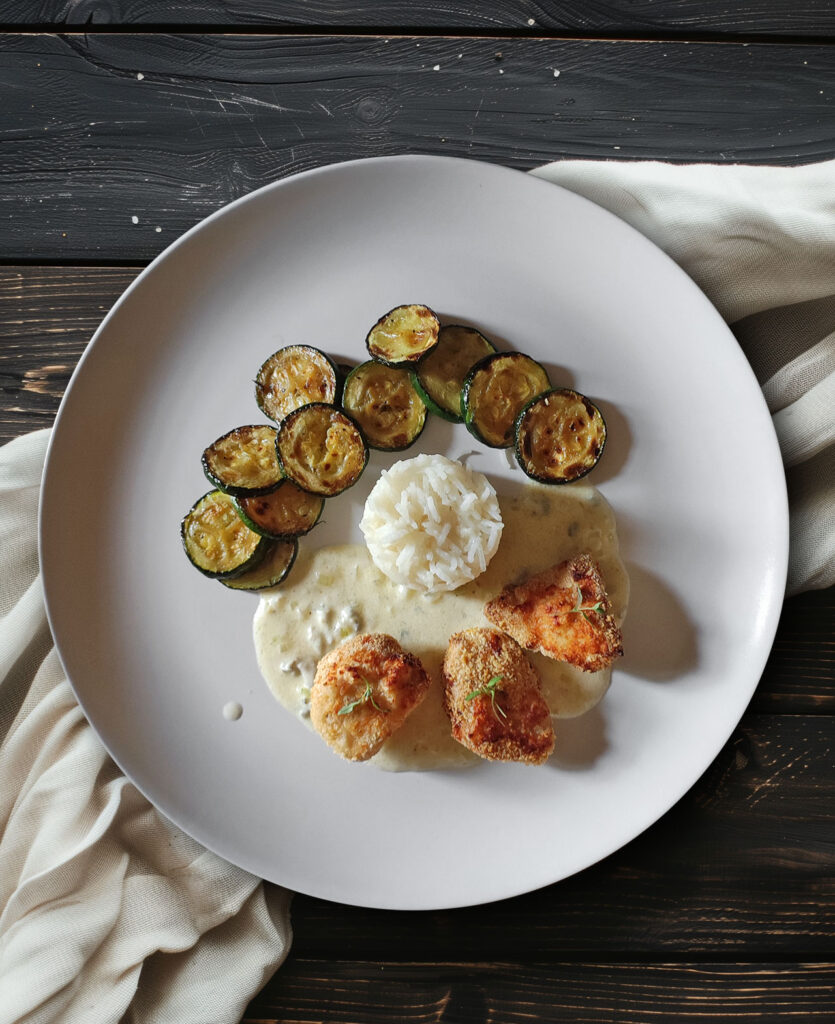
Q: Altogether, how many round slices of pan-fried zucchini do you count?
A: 11